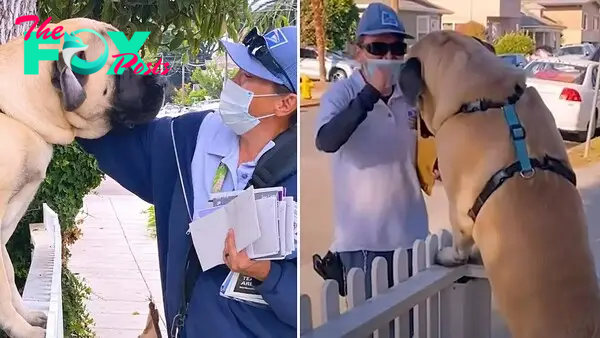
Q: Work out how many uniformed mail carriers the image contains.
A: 2